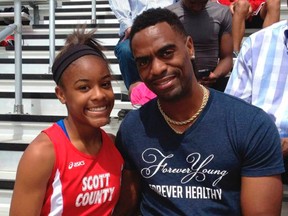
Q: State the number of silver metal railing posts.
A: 3